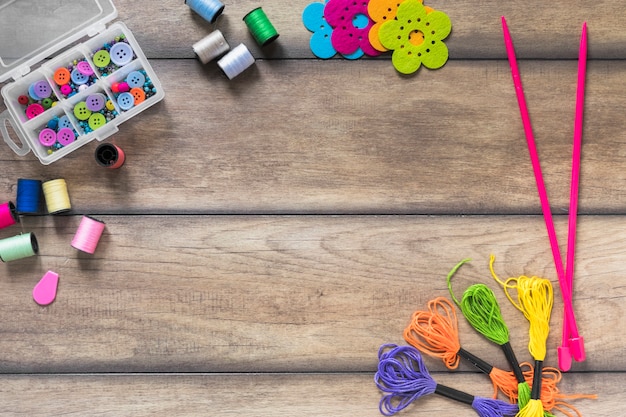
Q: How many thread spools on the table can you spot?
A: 10